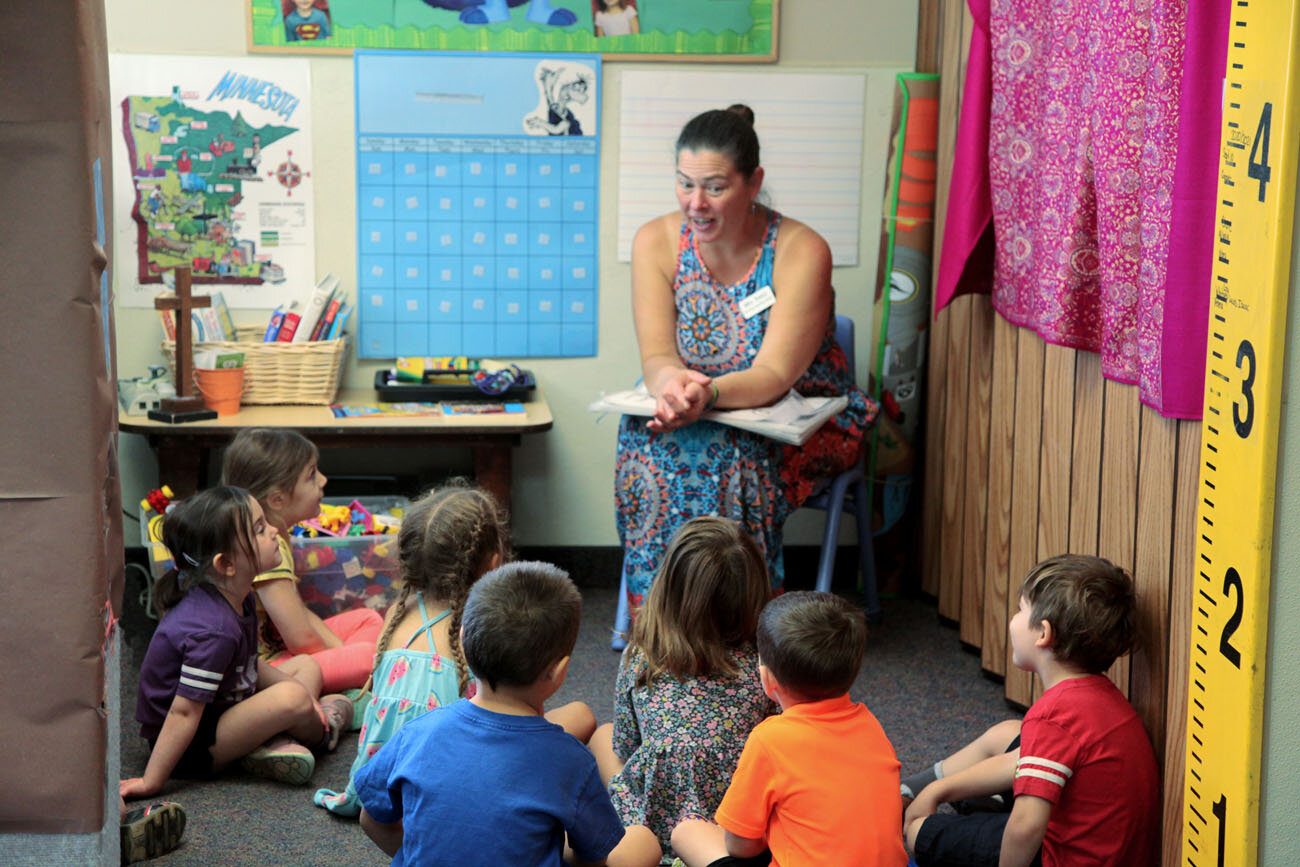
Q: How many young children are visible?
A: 7